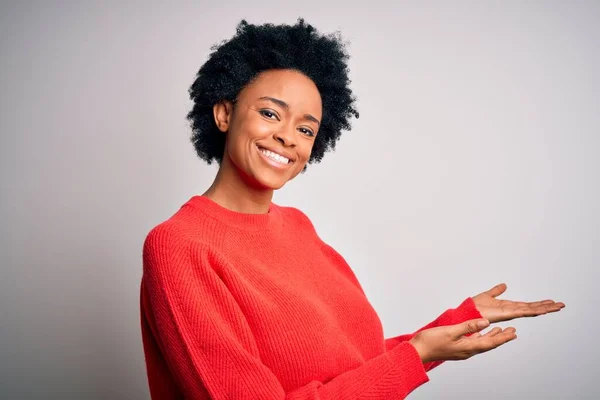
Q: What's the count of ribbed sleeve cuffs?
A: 2